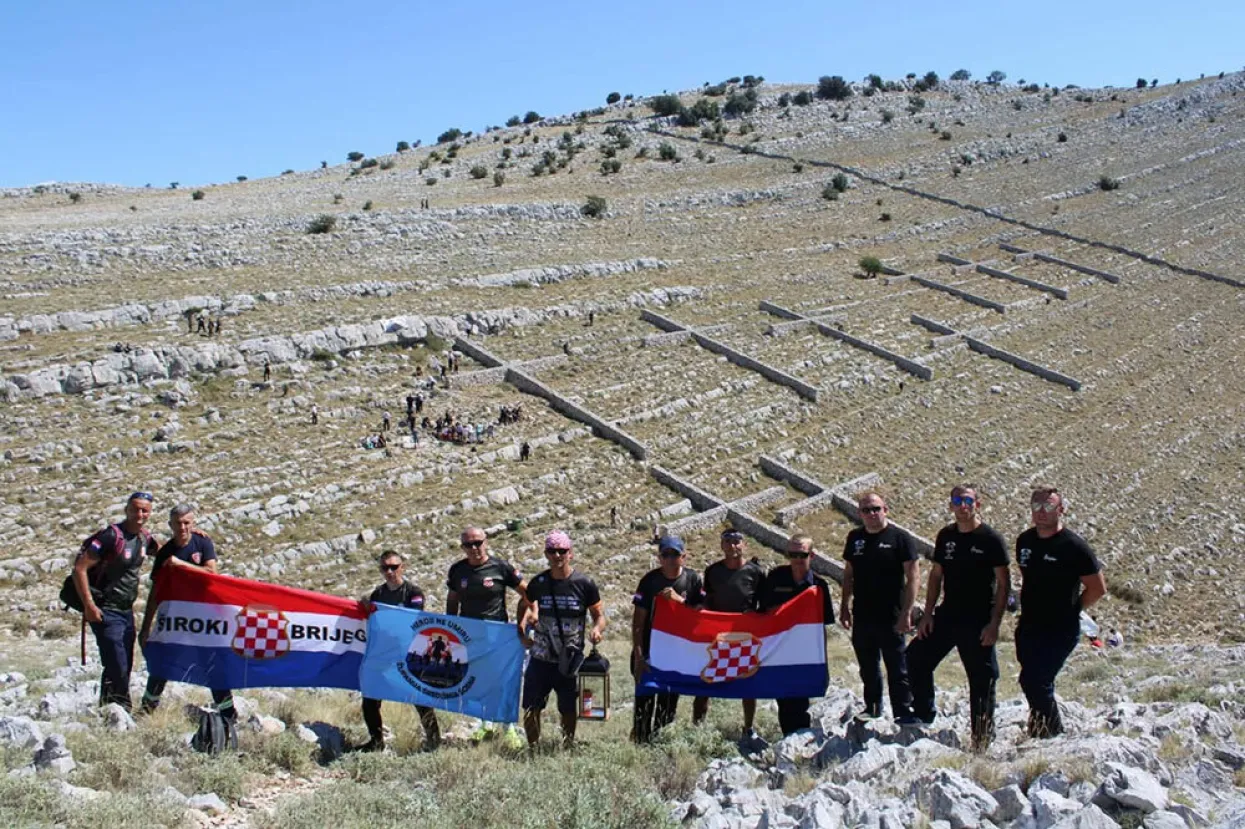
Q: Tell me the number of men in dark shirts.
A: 11